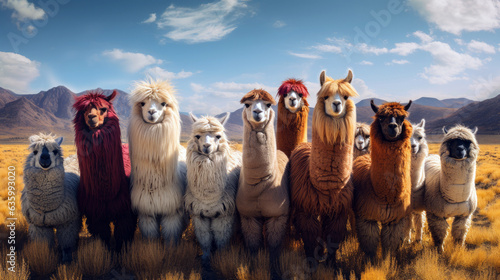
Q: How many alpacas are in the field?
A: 11